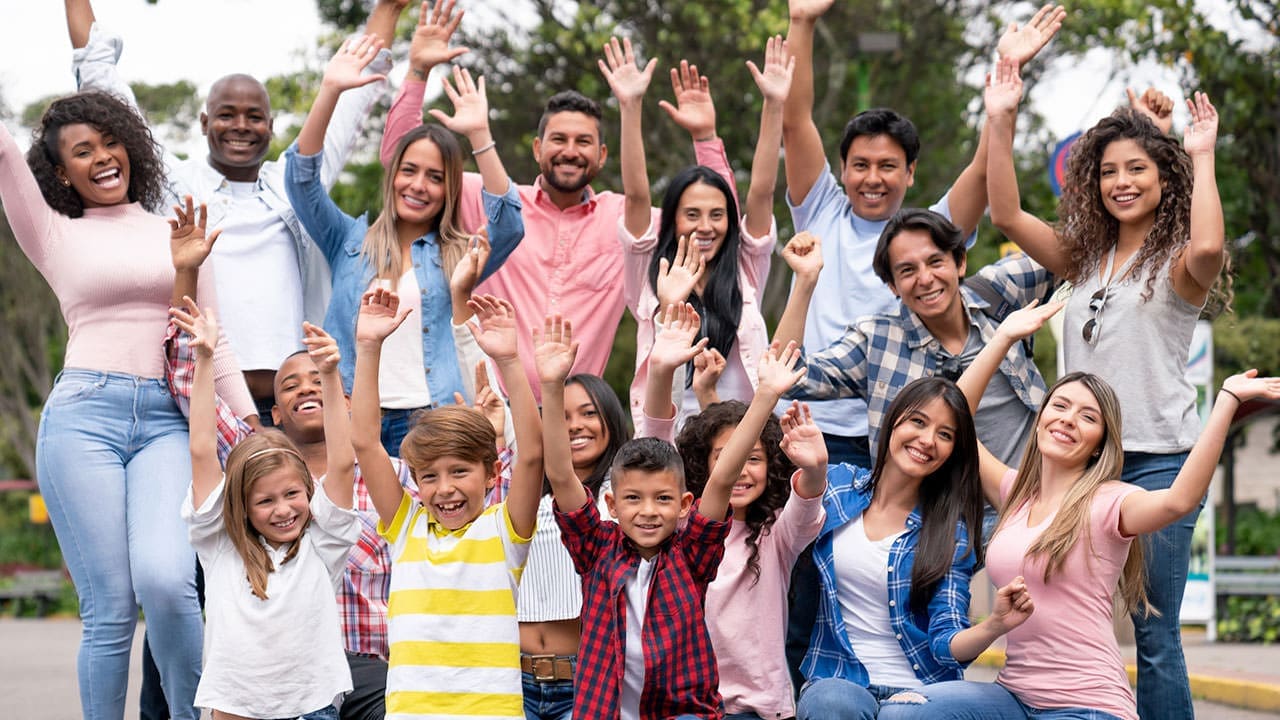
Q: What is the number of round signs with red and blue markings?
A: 1